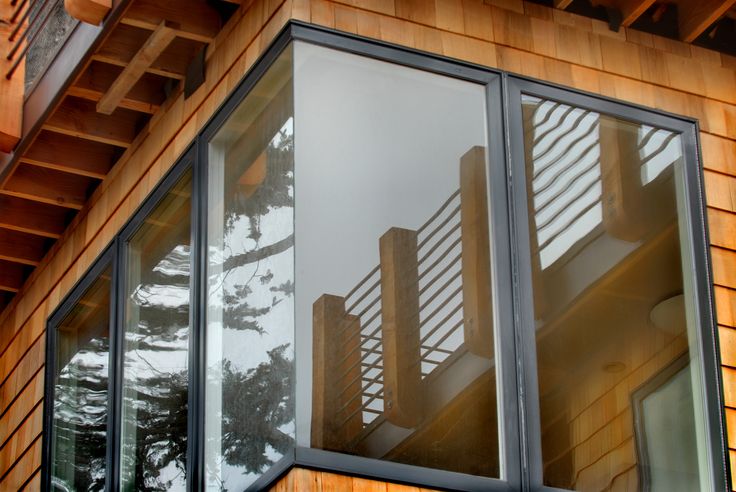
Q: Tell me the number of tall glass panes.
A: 5